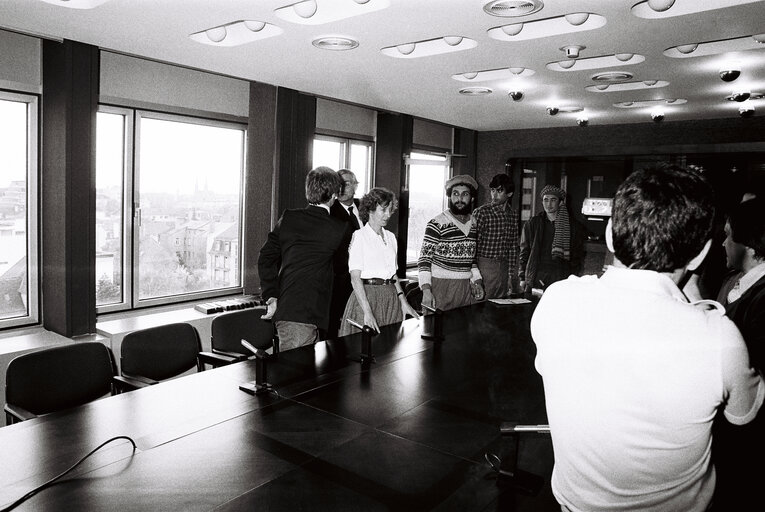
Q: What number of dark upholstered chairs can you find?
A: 3